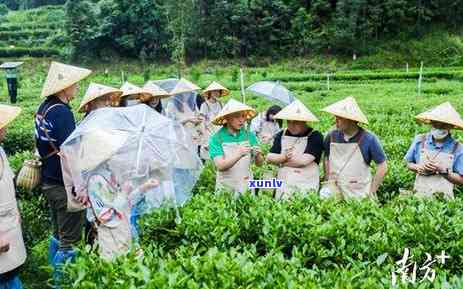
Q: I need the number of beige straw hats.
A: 12